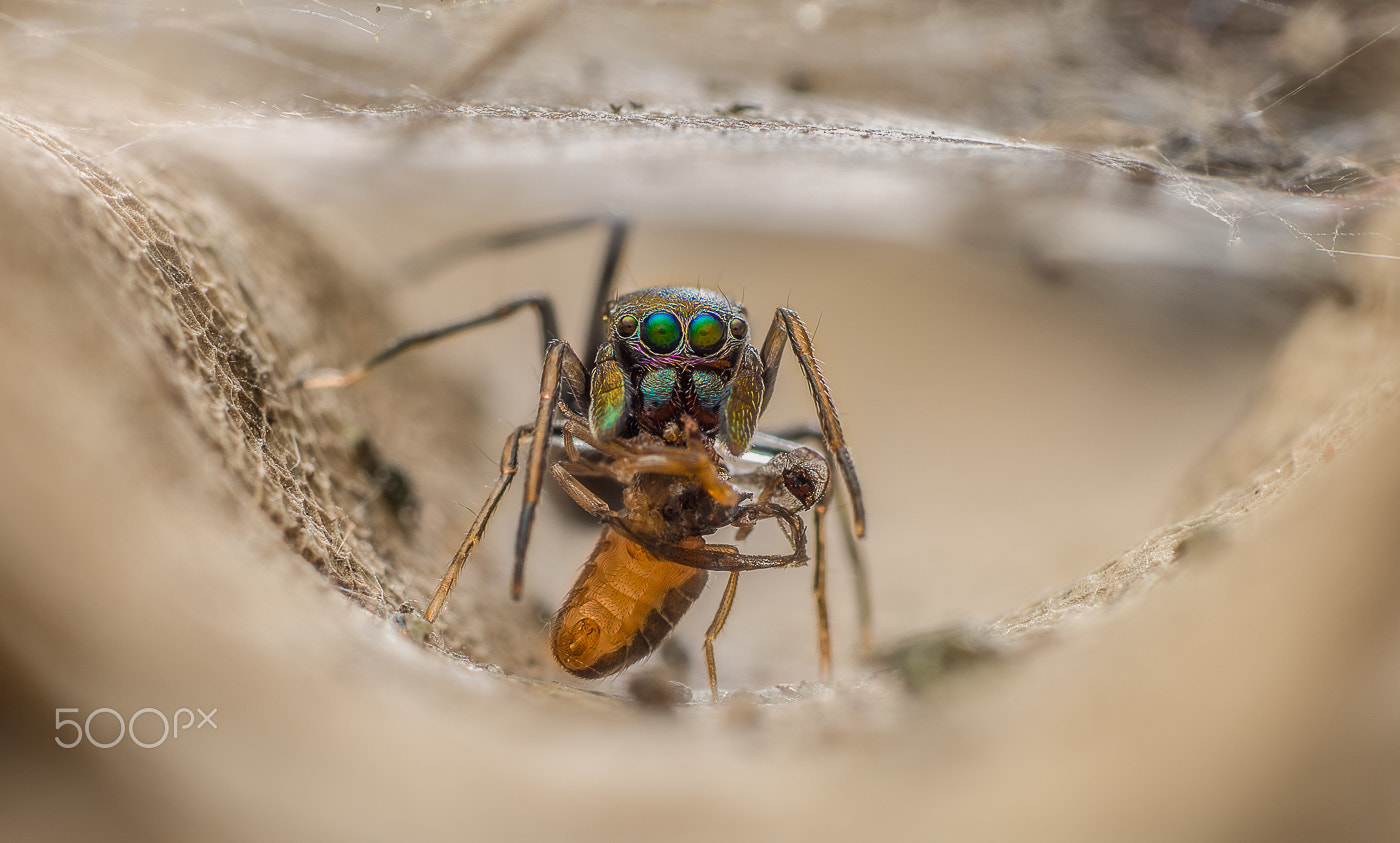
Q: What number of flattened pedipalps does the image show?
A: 2